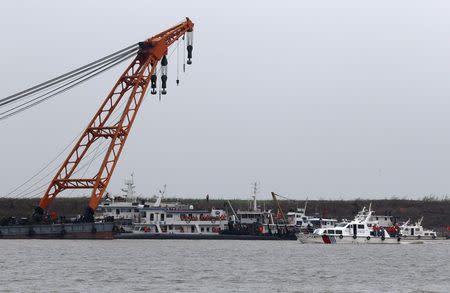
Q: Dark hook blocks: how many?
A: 3